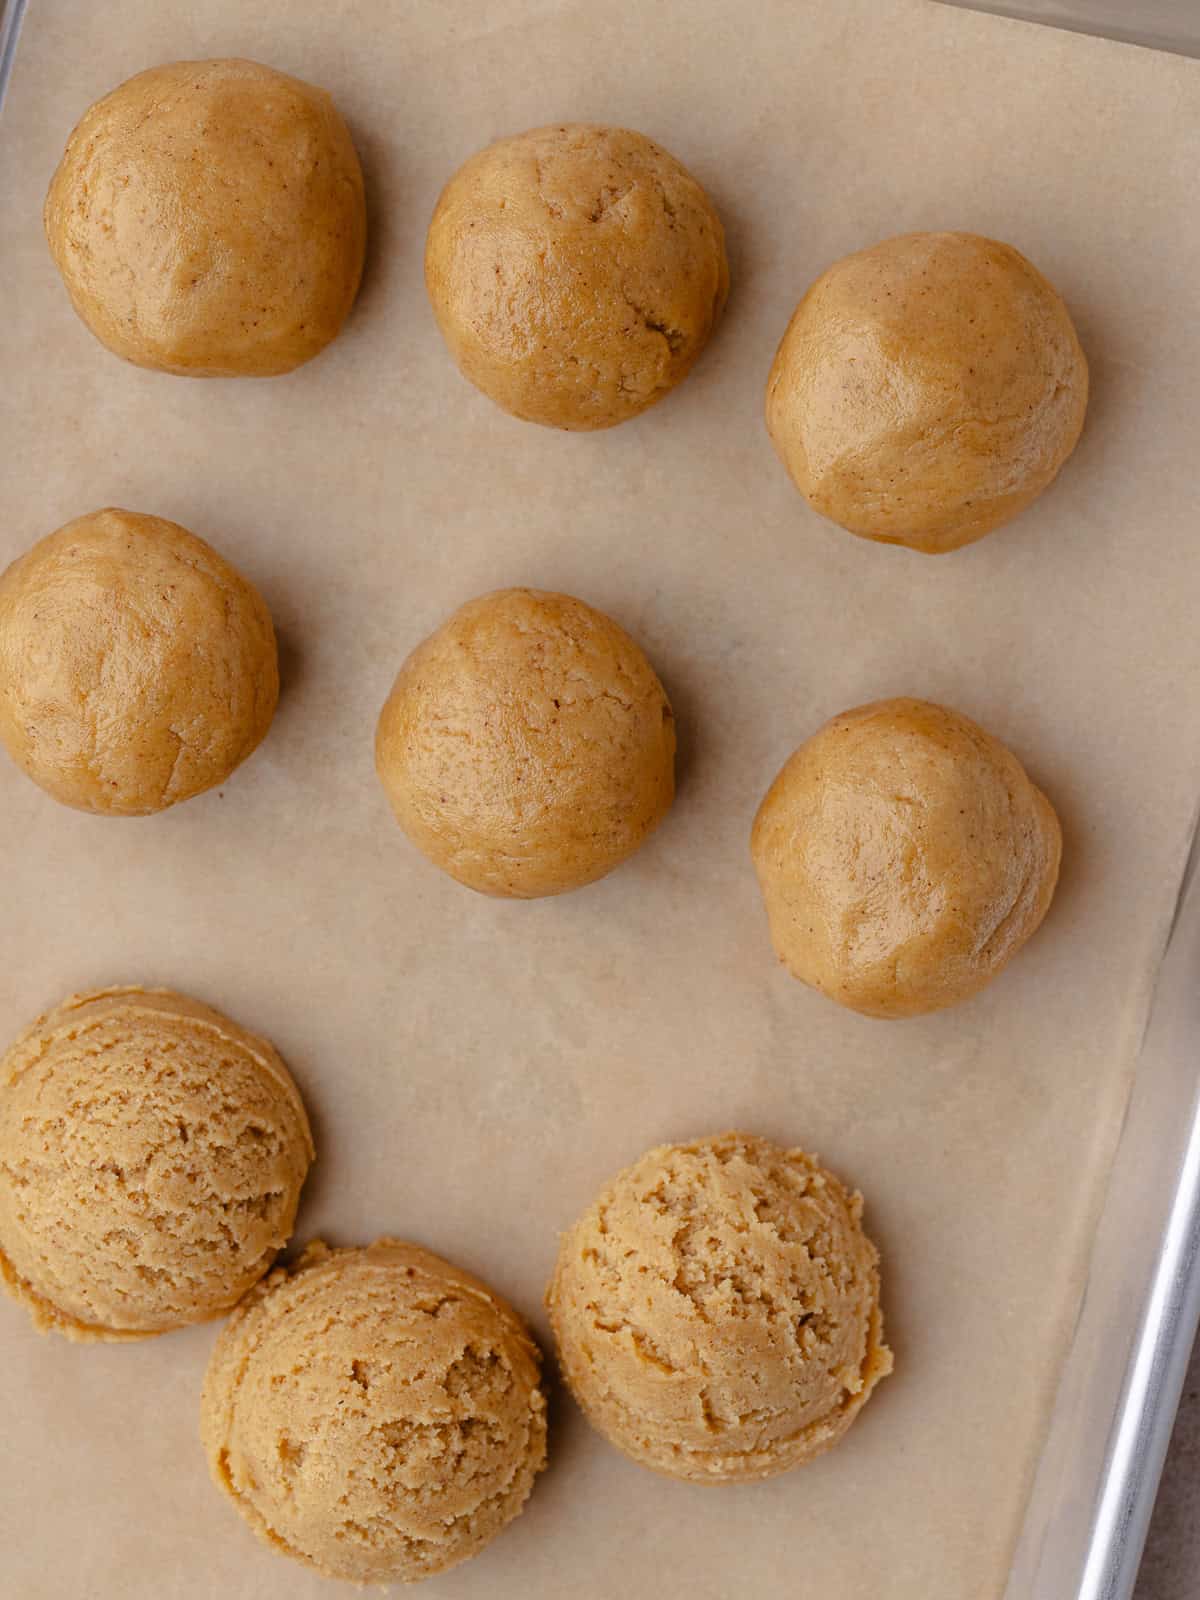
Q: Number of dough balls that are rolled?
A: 6